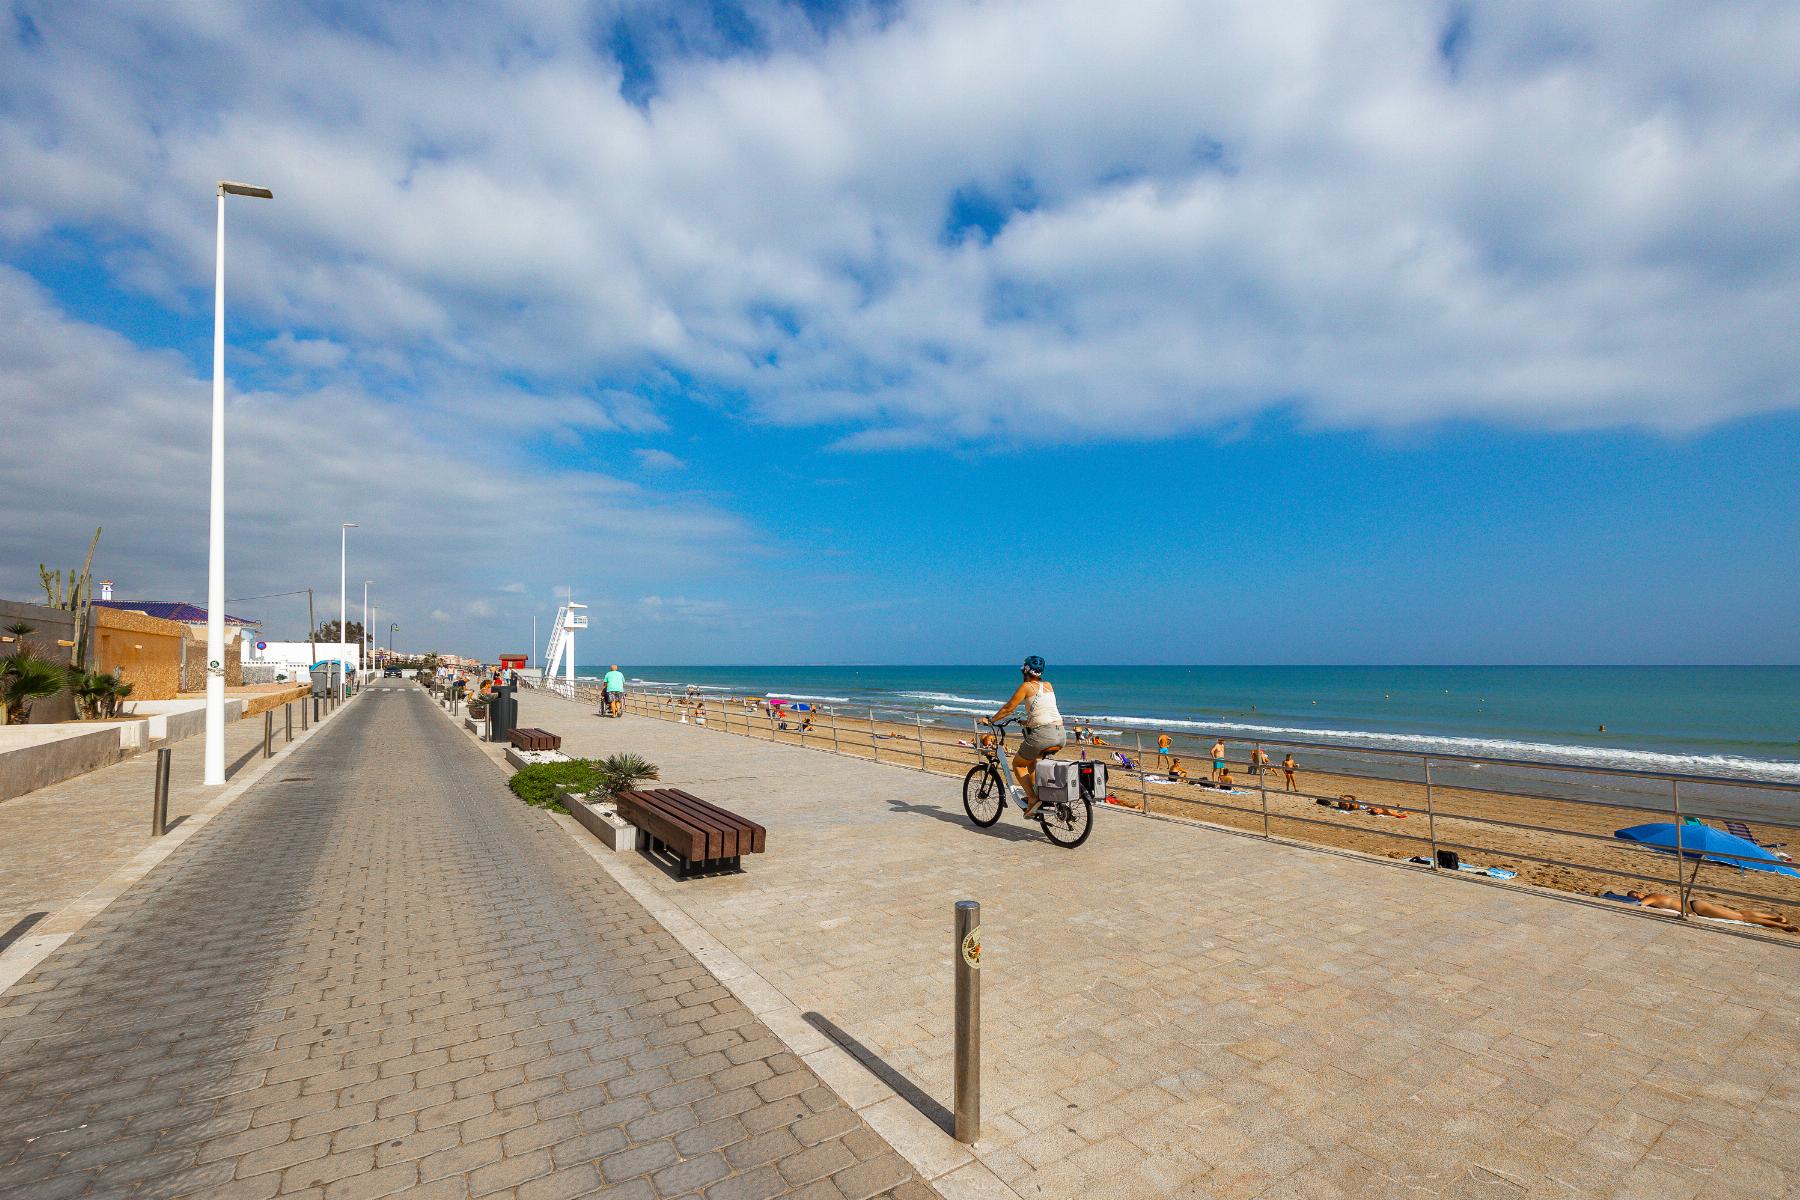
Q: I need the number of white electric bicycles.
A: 1